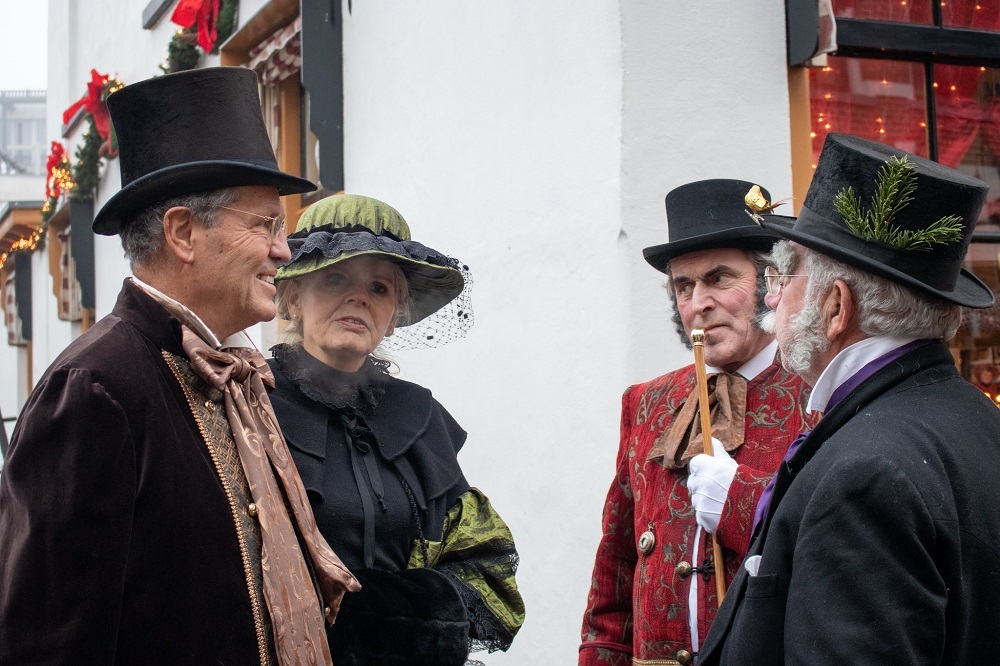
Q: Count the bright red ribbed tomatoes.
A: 0